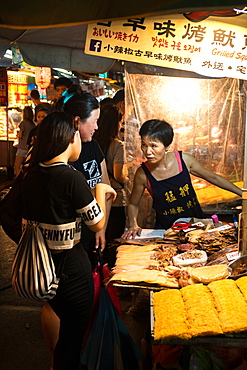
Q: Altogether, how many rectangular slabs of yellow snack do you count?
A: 4